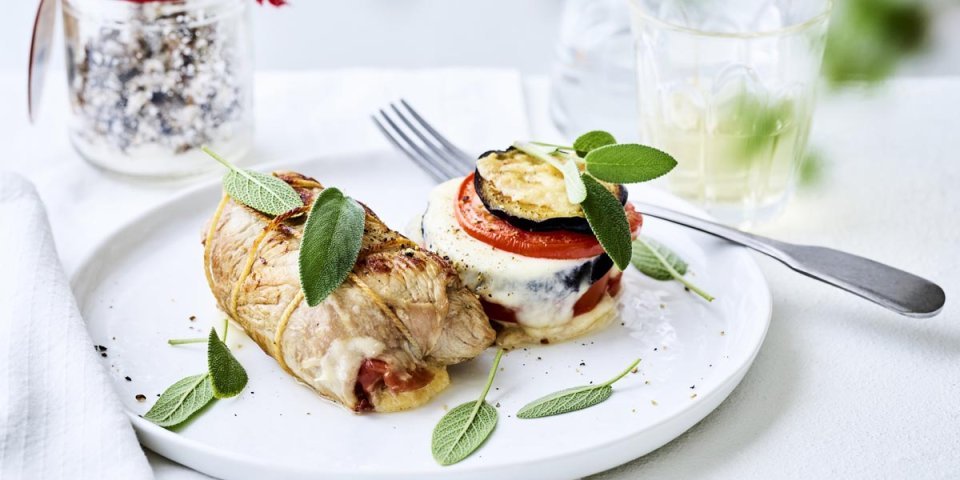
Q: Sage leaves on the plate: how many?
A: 11